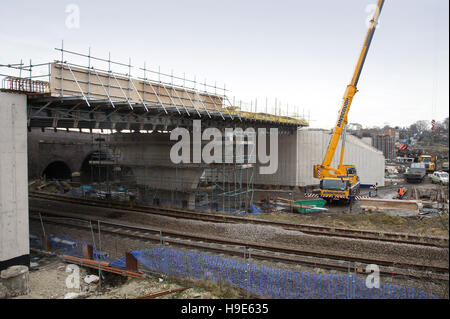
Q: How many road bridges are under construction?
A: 1